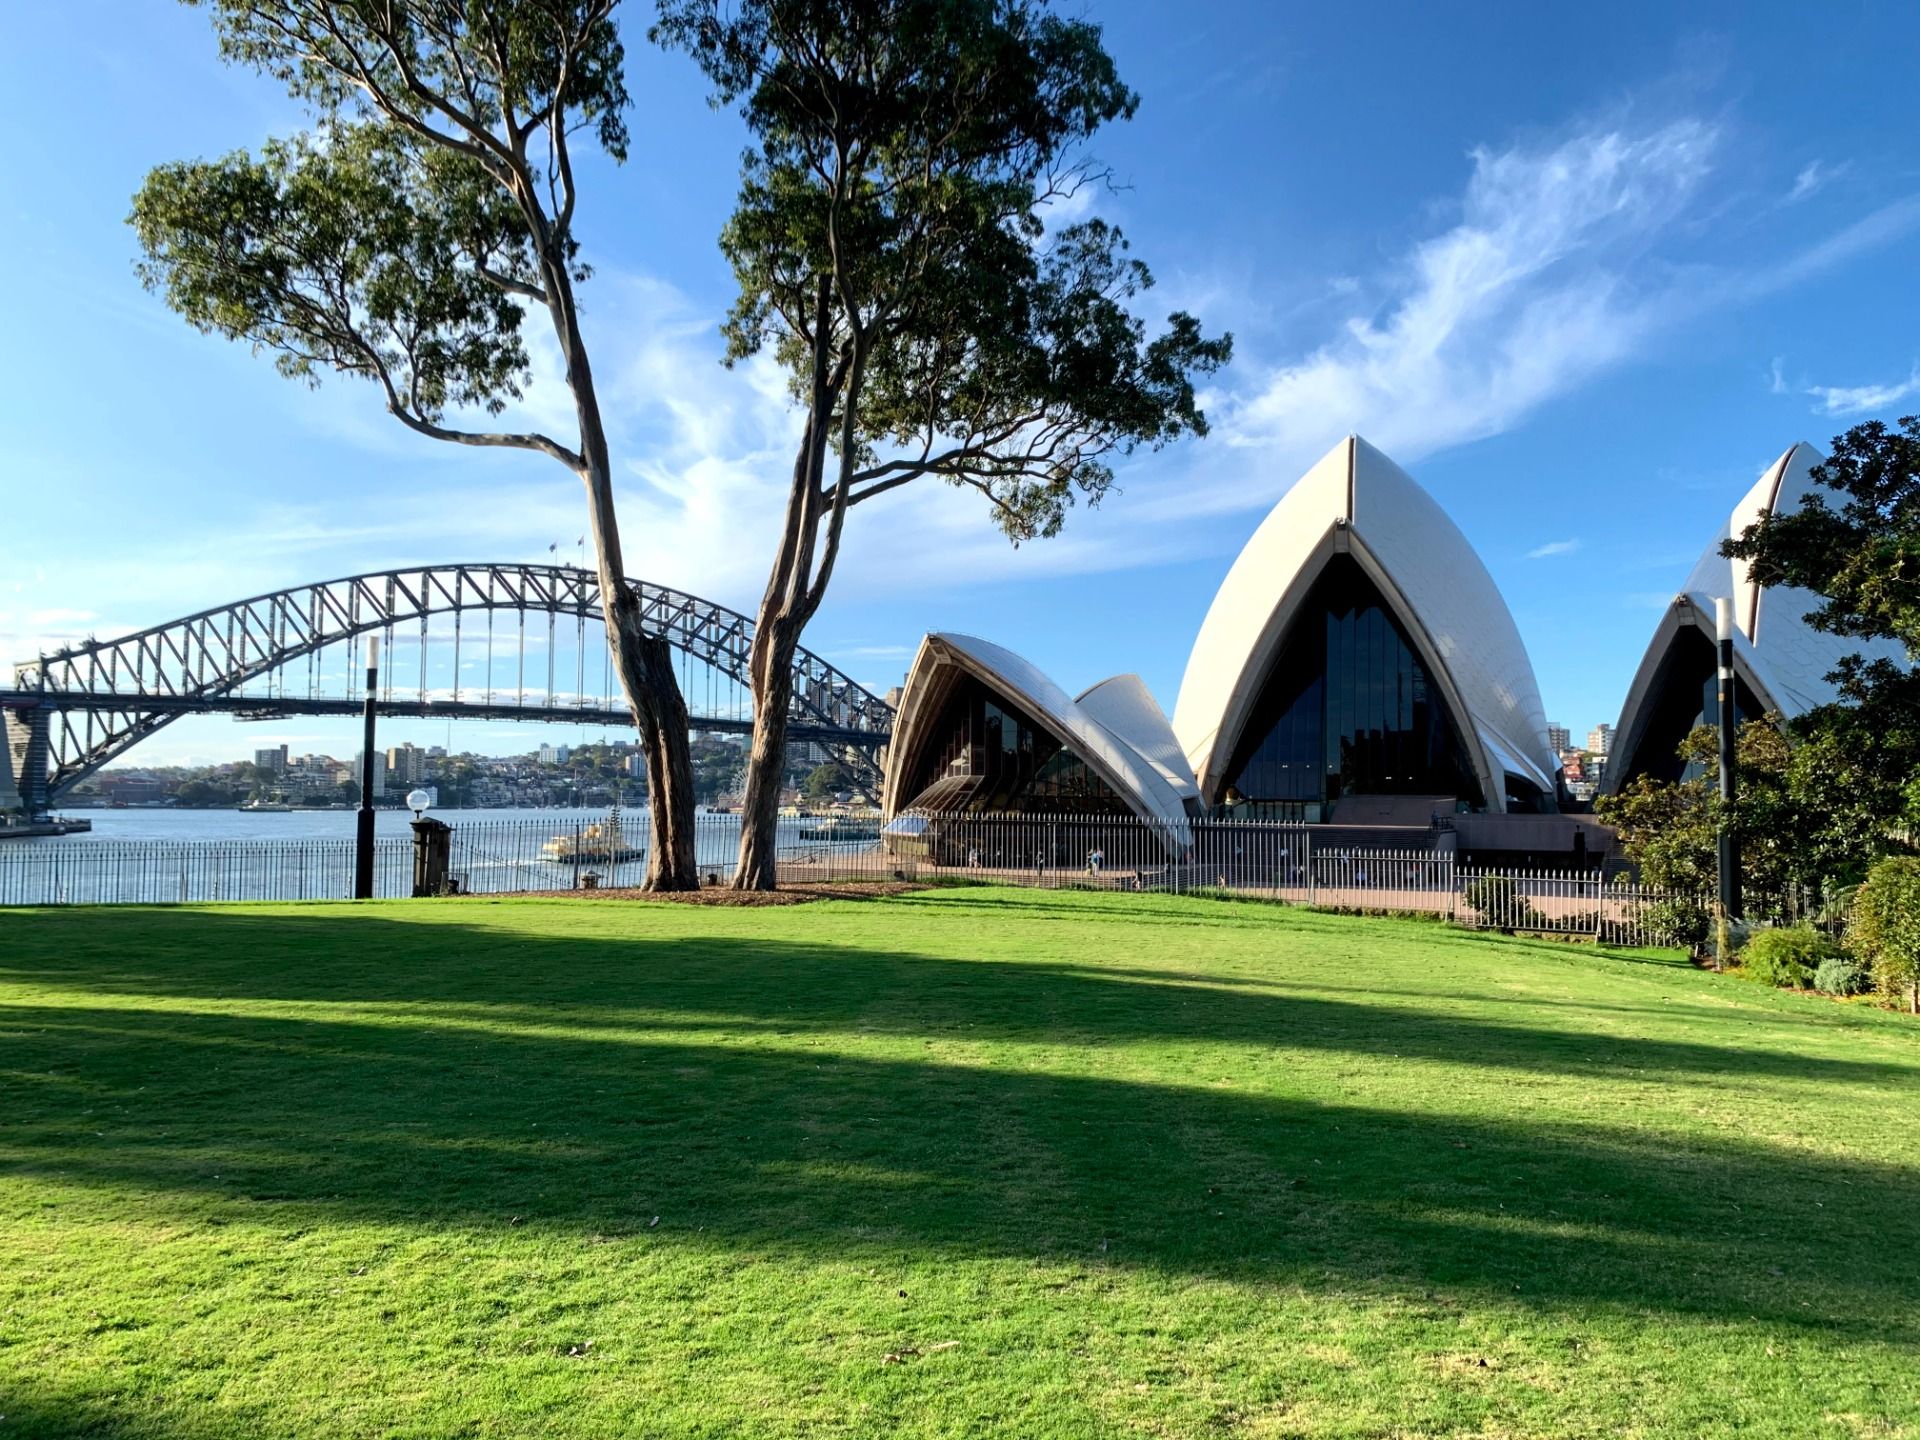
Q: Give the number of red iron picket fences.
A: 0